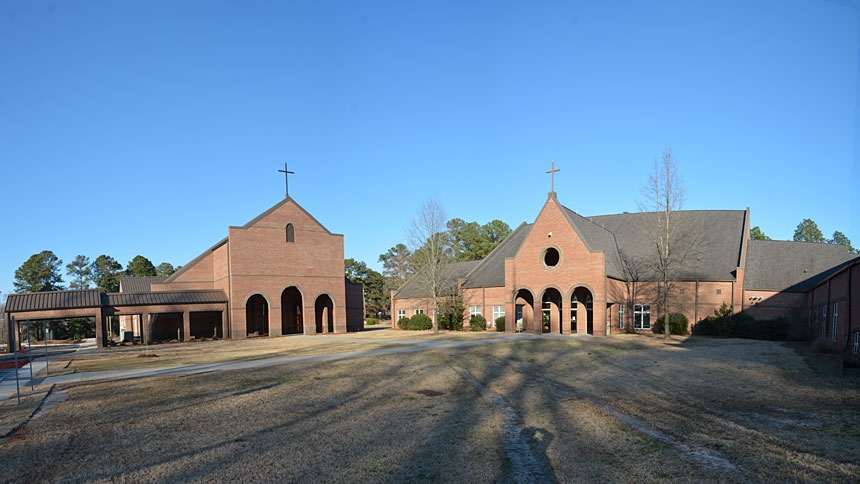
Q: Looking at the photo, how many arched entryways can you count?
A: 6